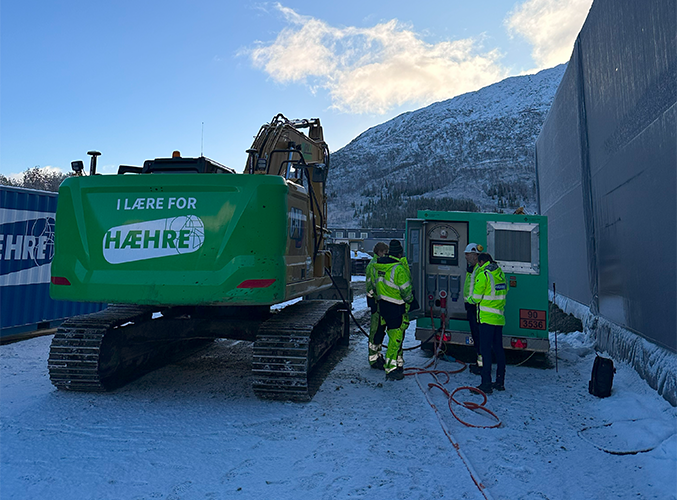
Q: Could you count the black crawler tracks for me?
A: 2